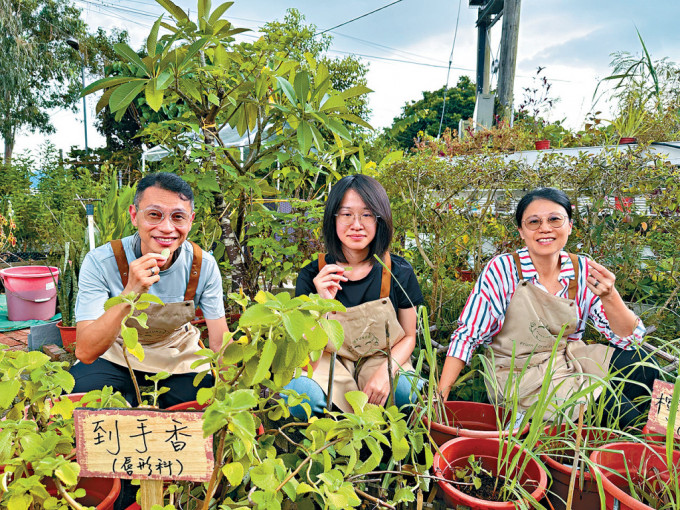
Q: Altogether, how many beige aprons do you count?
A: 3